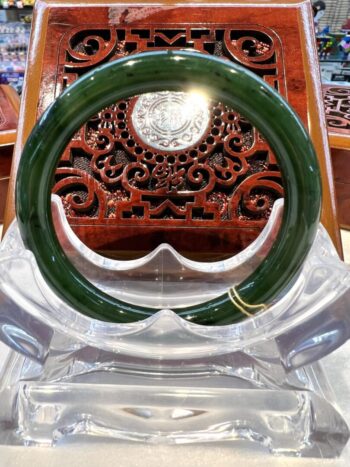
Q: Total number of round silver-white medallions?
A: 1